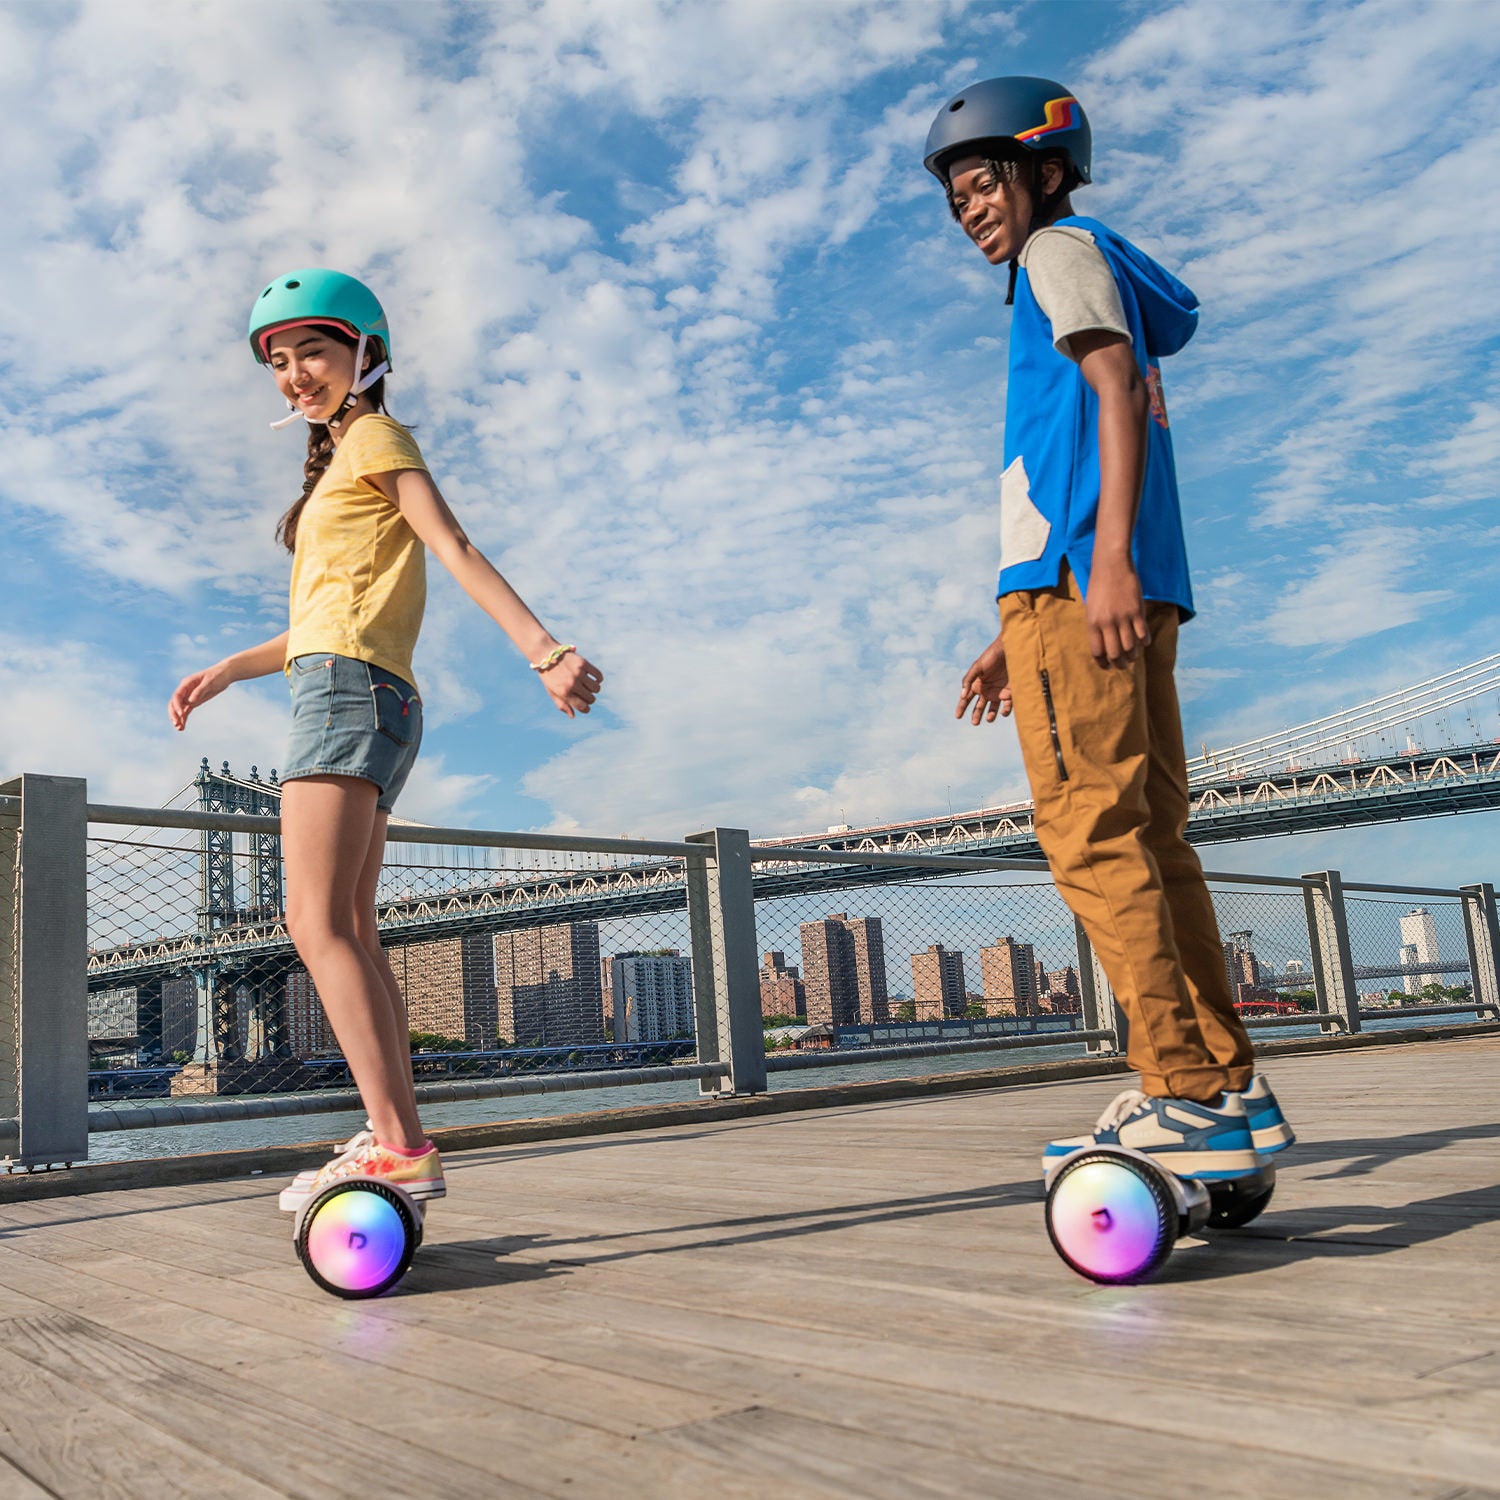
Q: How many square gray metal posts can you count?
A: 5